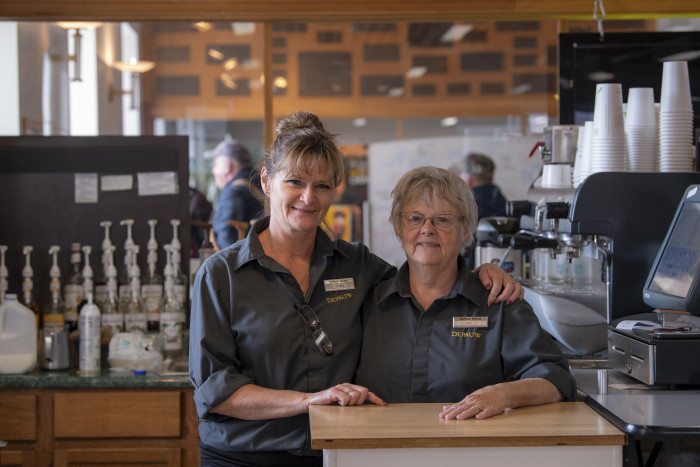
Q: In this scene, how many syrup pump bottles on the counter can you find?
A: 11